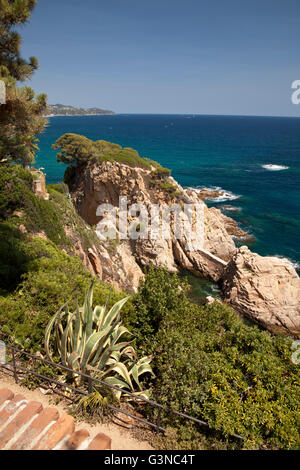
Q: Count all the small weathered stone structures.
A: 1